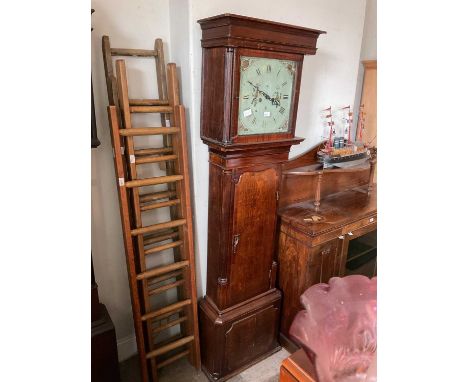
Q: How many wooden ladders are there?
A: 3